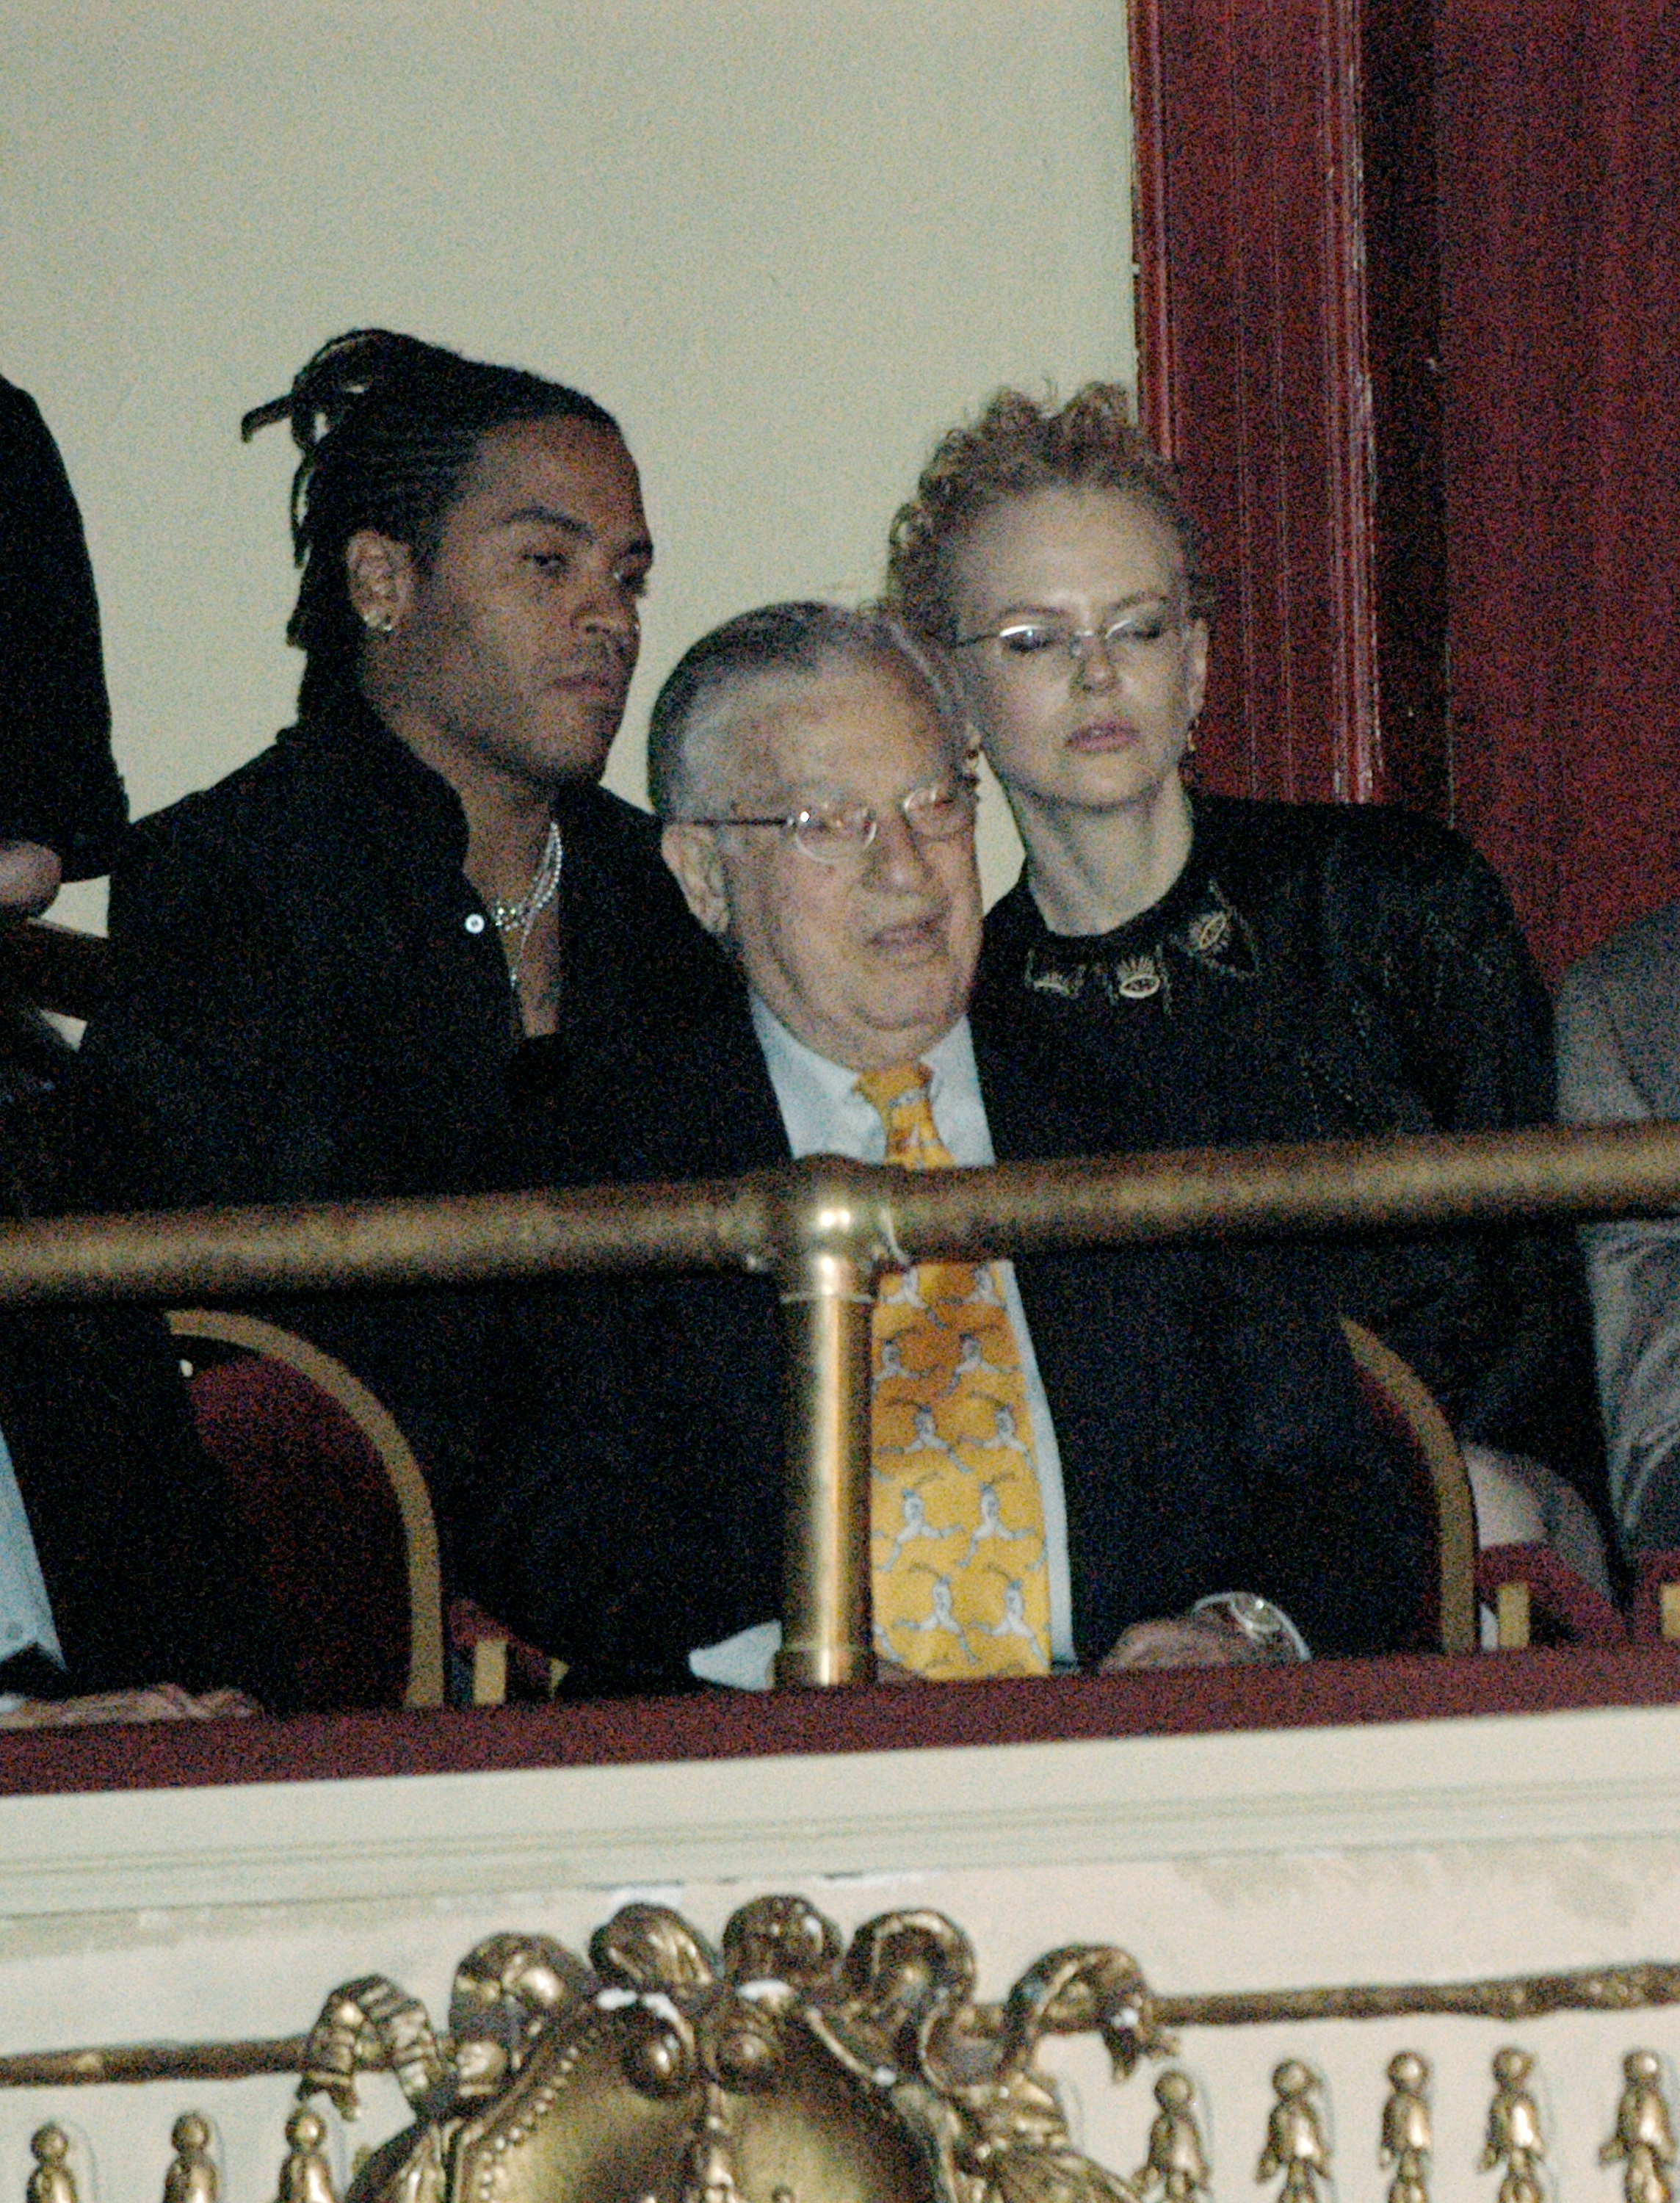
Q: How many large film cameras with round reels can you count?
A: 0